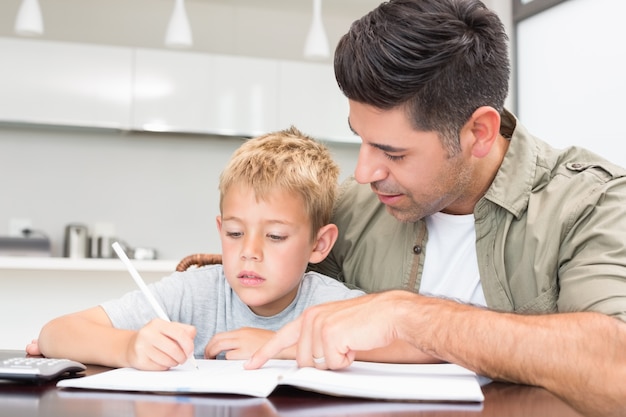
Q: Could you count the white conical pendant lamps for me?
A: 3